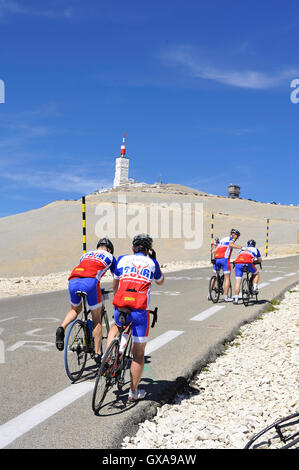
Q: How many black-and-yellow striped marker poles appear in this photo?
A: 3